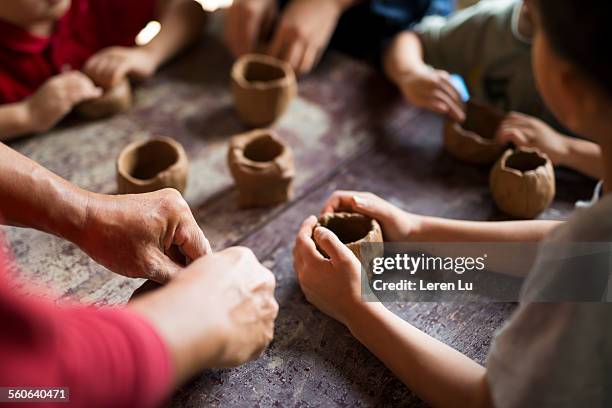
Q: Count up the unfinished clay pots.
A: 7